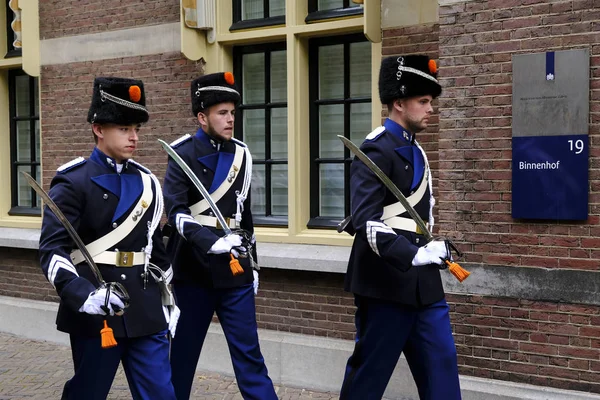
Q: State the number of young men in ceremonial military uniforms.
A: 3